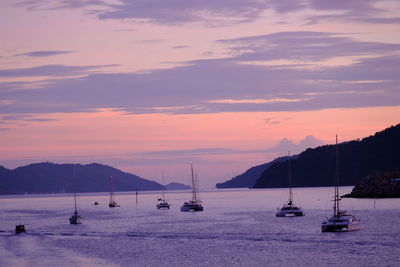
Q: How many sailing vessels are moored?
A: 6